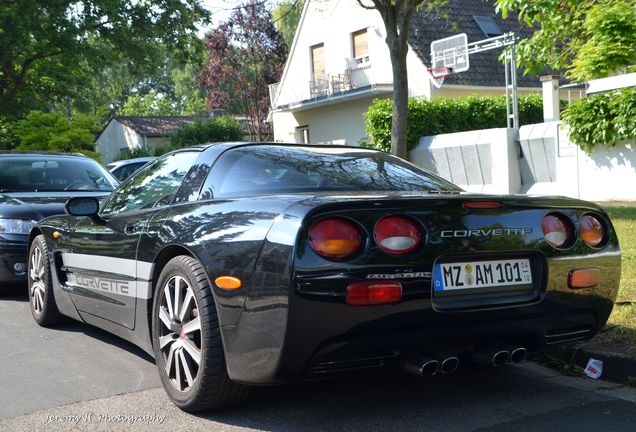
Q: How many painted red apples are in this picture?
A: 0